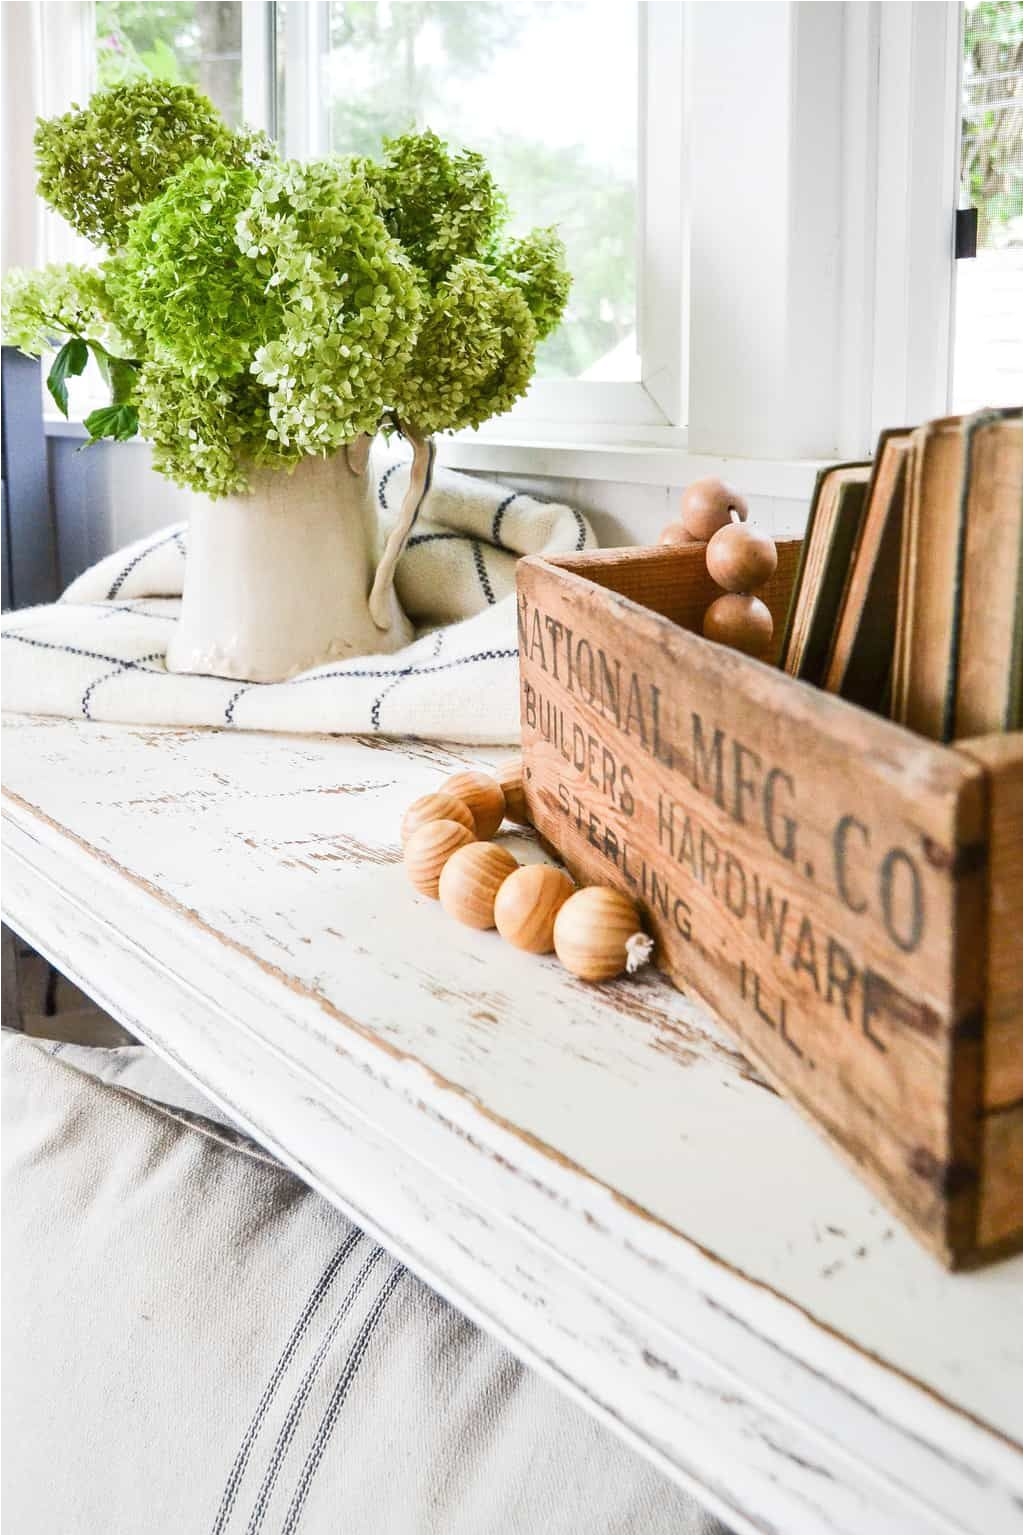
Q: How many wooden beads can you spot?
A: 12